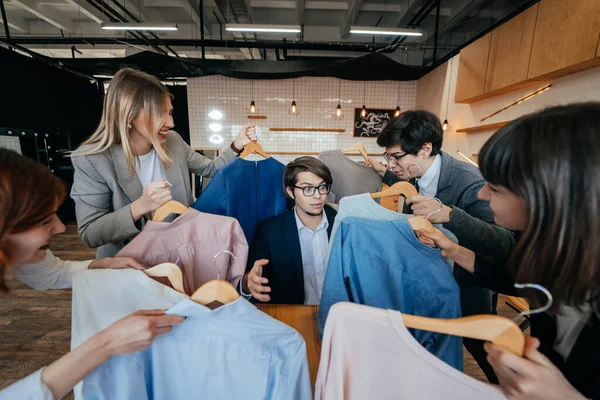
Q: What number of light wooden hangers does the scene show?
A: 8